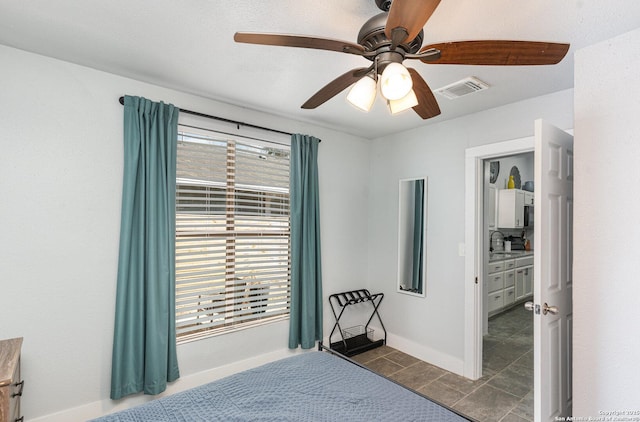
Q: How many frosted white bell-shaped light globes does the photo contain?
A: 3